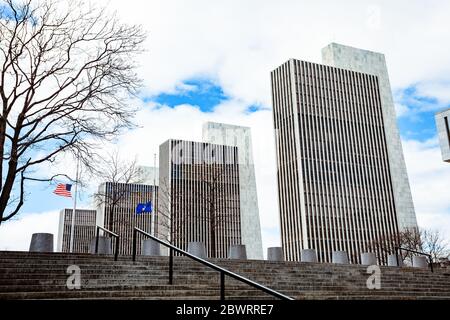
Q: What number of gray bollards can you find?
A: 11